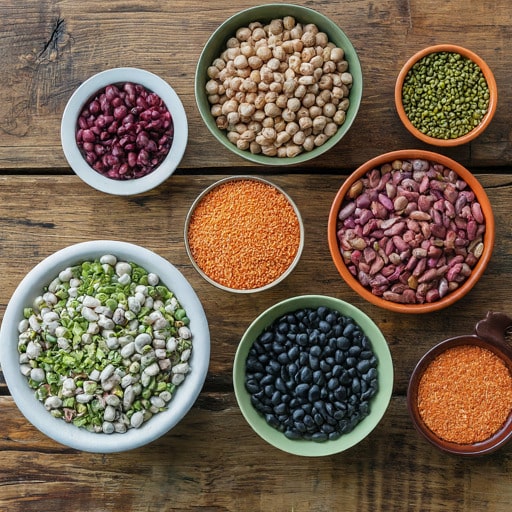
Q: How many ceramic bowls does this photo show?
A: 8